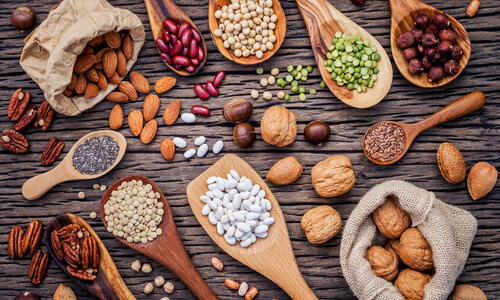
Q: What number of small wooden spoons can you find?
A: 2